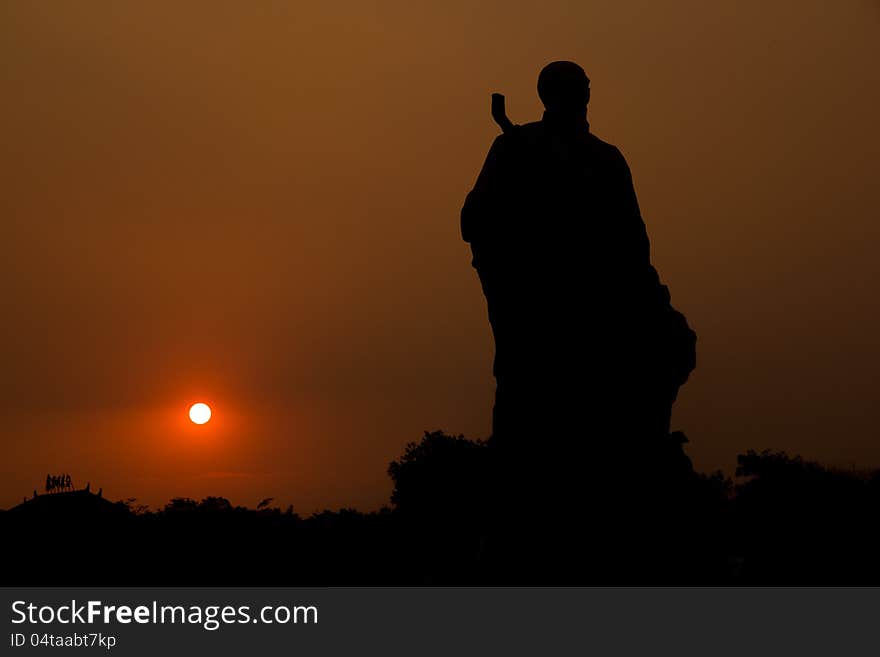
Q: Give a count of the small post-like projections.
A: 4